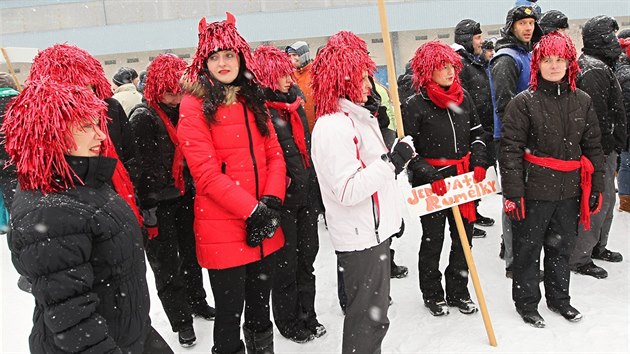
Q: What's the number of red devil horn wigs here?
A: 1